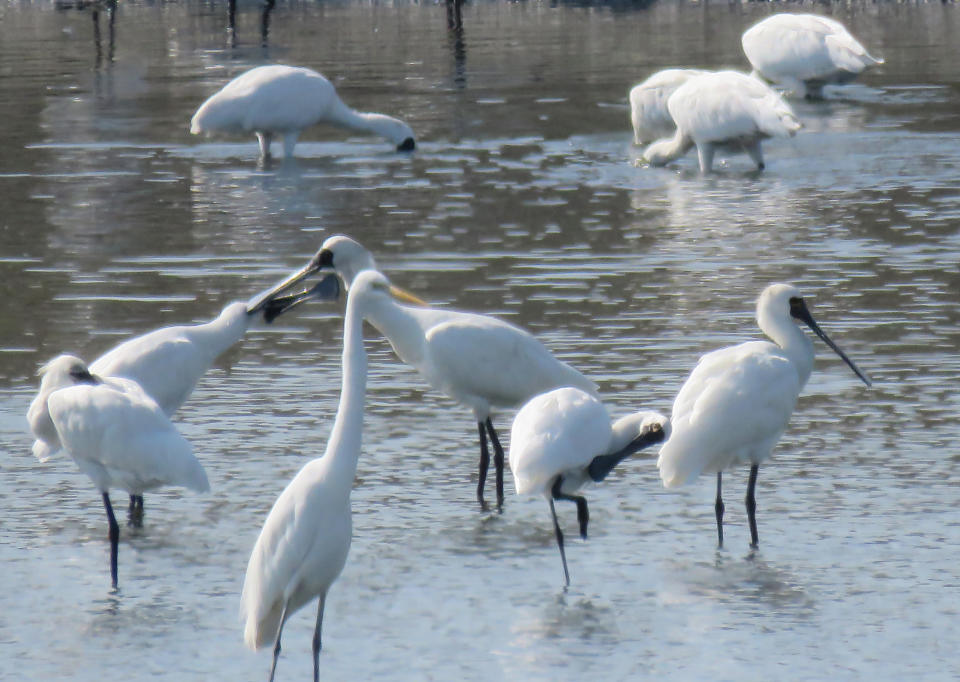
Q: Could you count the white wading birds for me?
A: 10